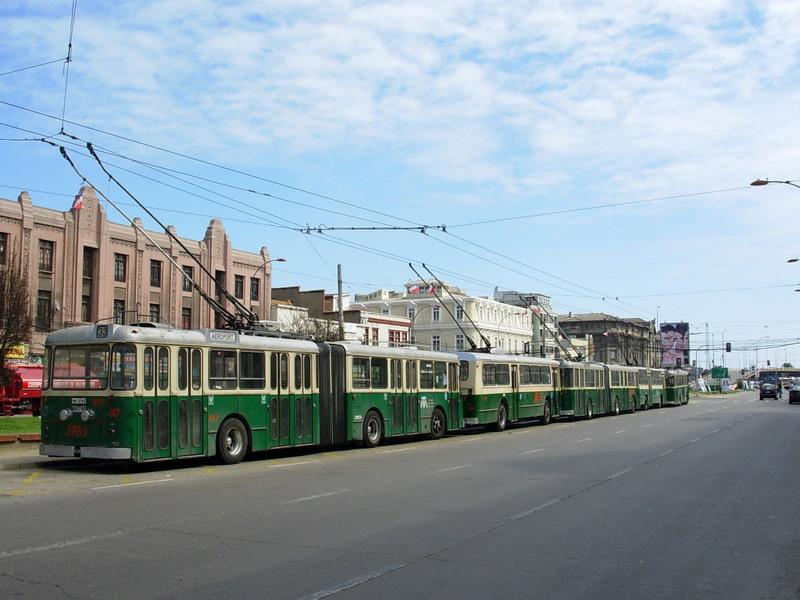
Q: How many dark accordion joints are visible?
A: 2